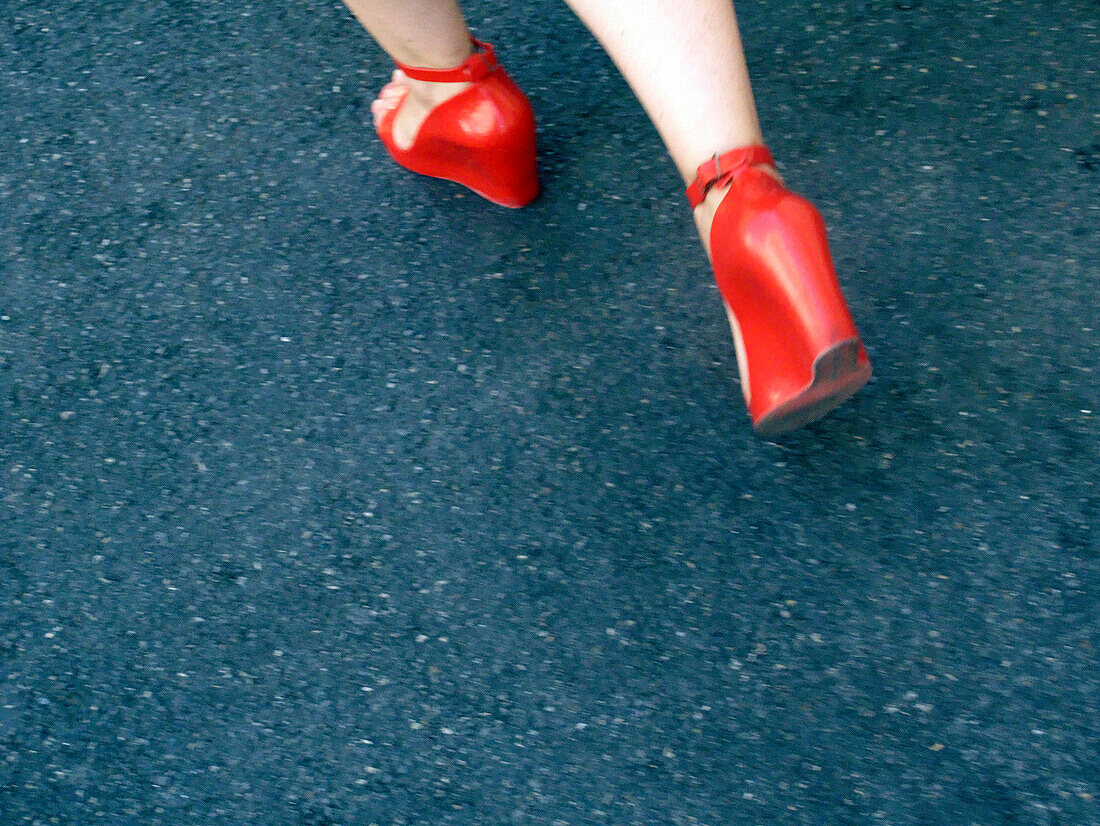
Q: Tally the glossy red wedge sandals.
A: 2